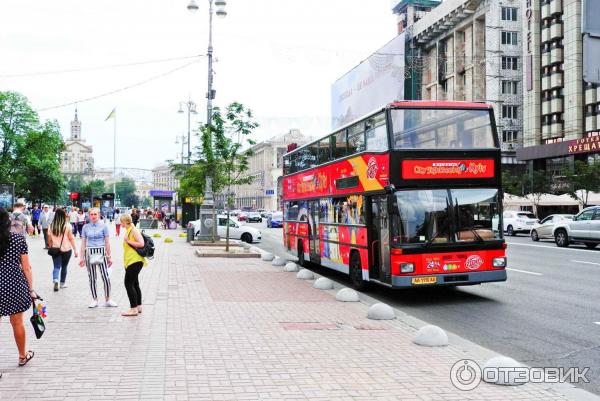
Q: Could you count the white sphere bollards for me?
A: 9